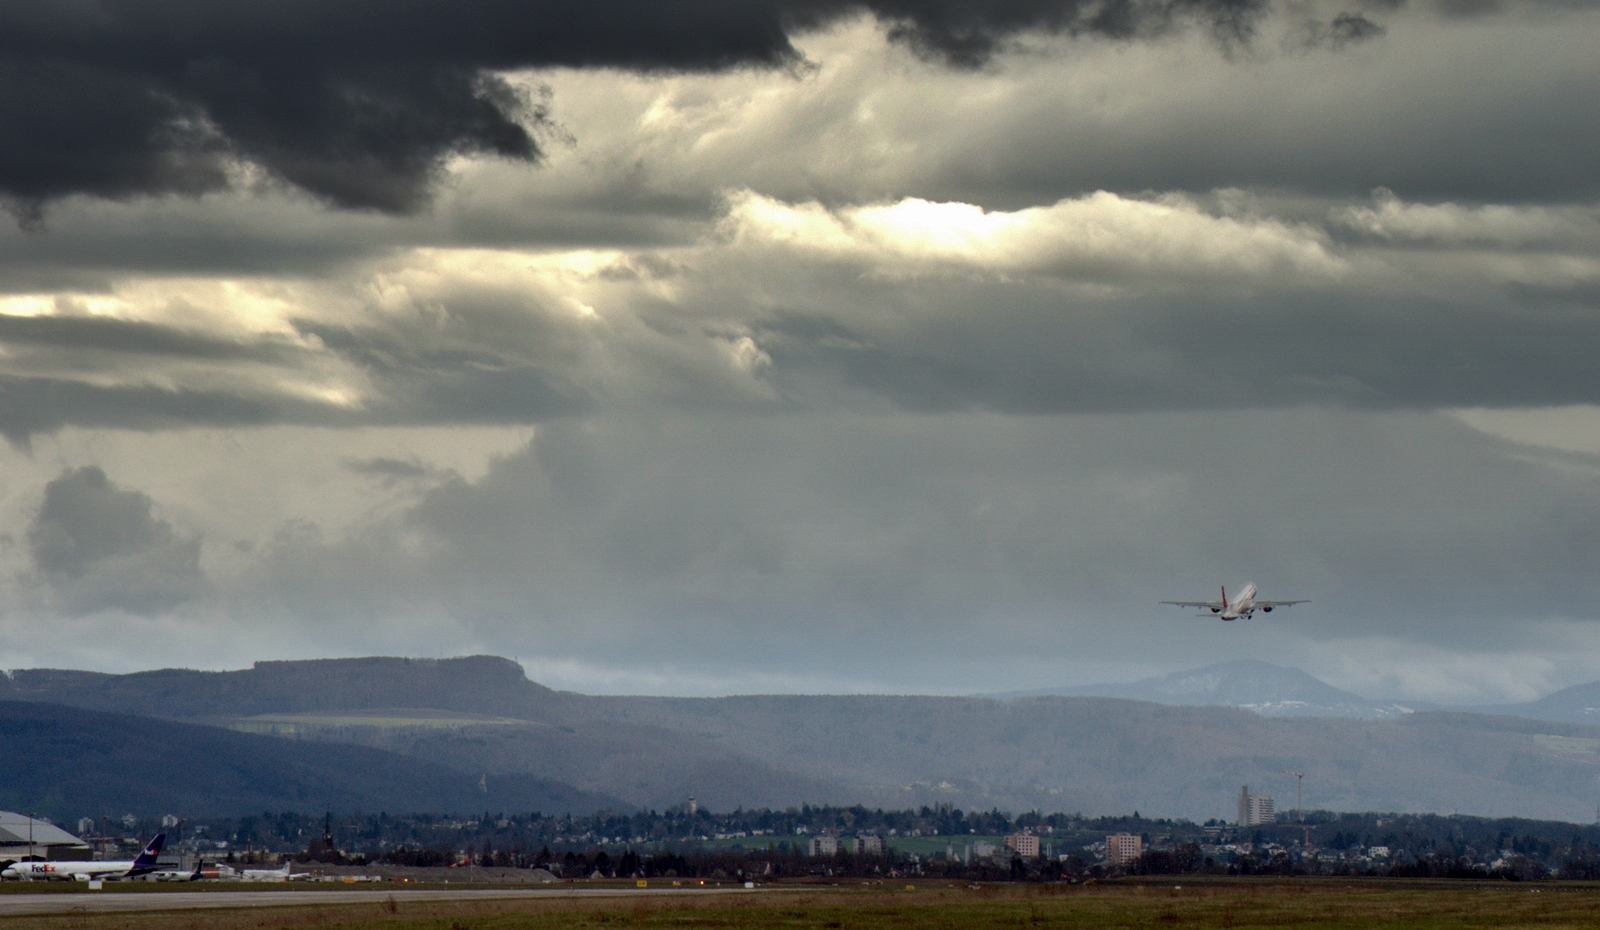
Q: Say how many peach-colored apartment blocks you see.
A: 2